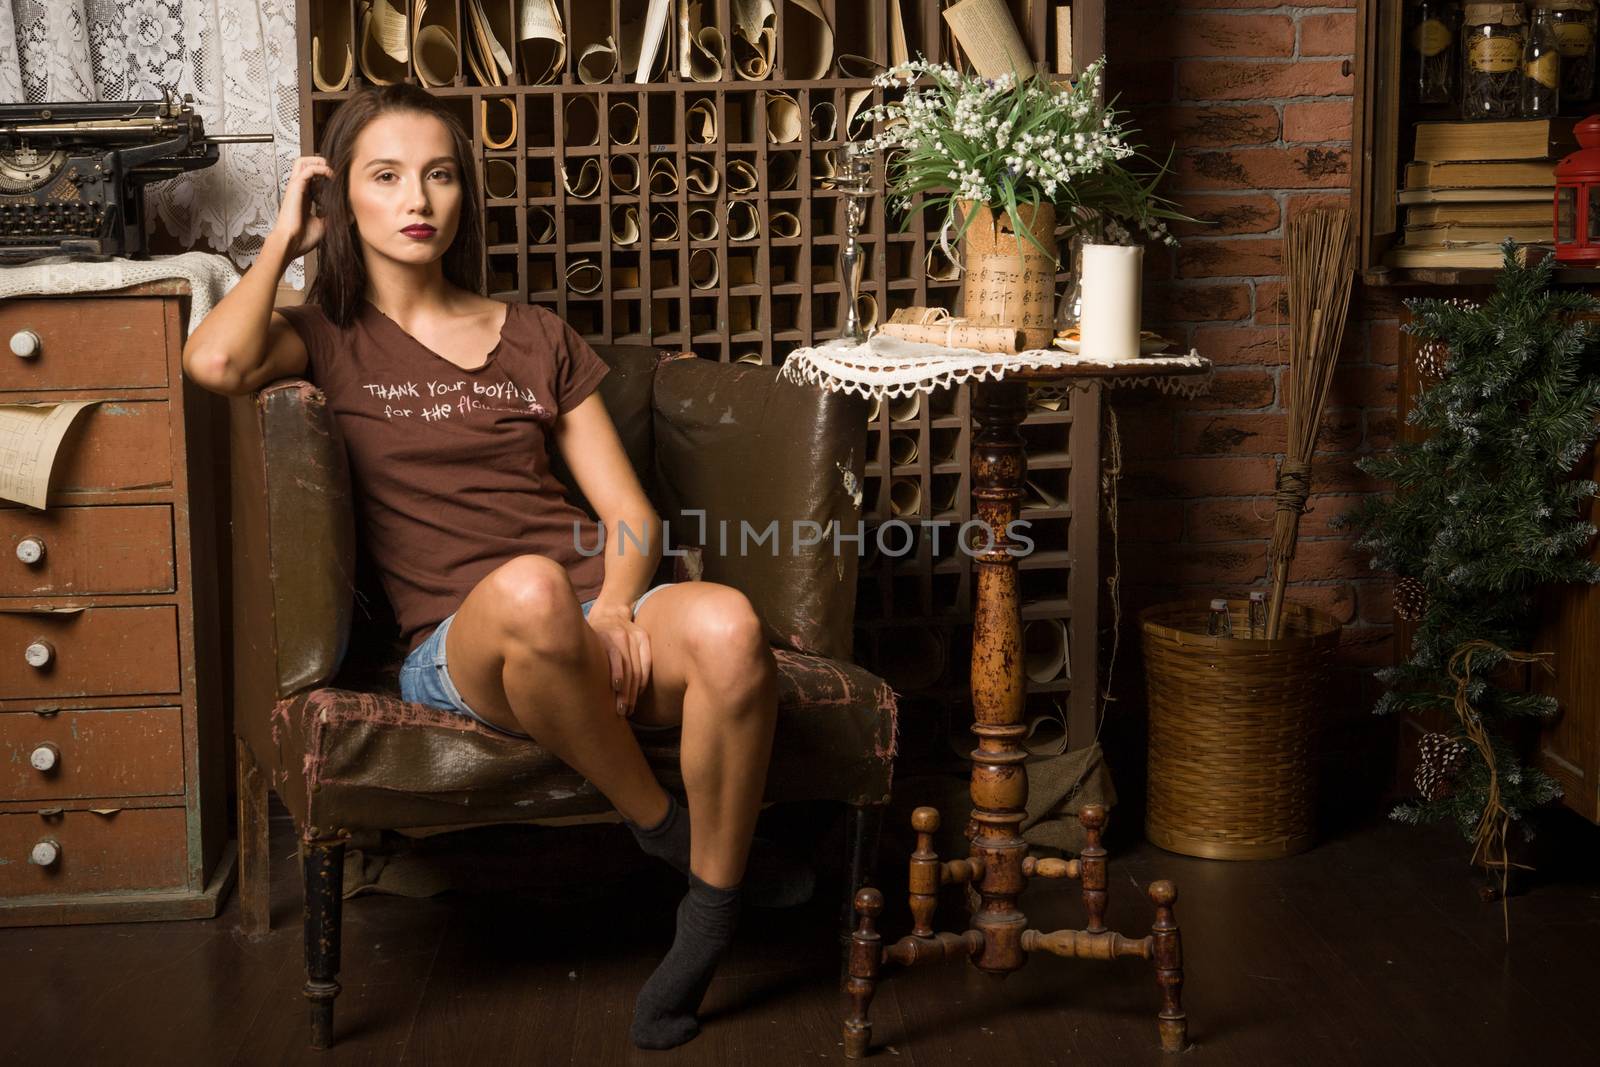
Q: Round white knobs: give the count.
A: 5